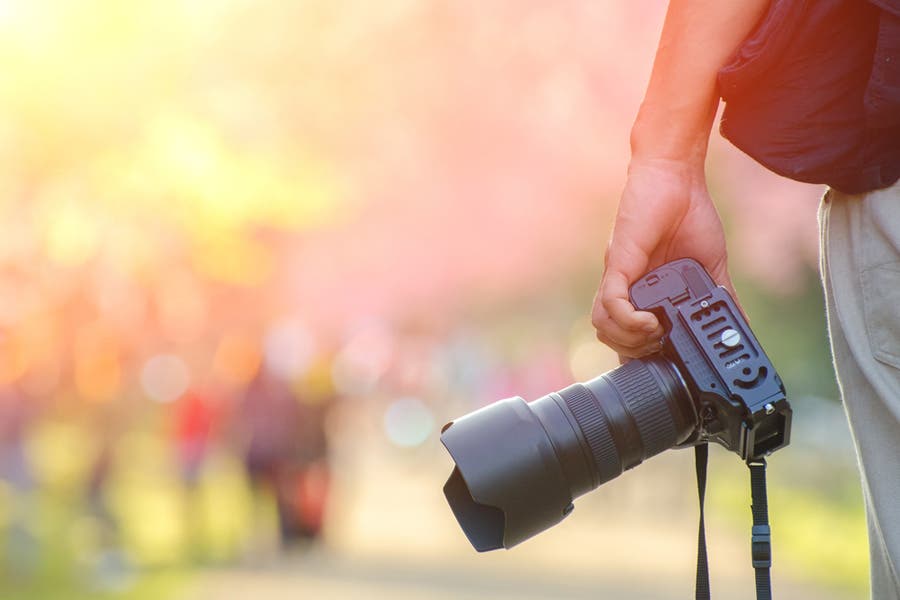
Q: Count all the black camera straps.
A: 2